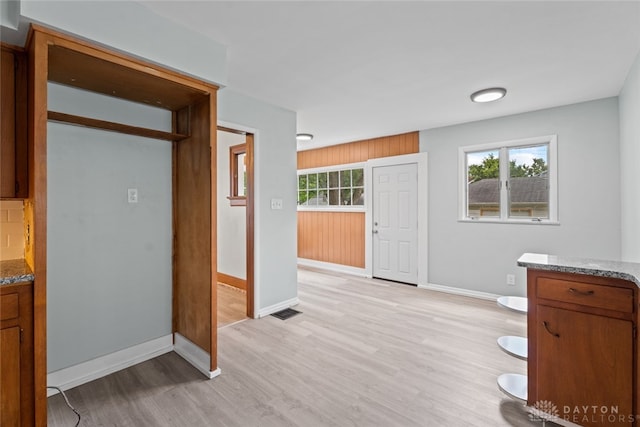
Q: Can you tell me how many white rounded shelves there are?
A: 3